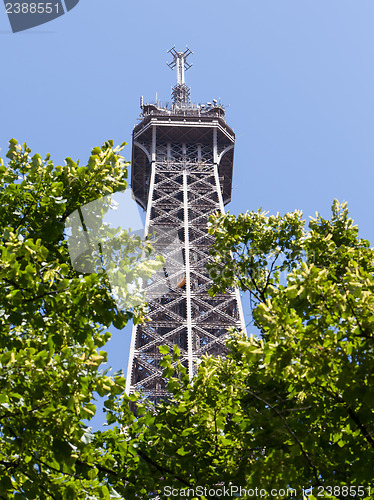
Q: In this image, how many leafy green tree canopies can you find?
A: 2